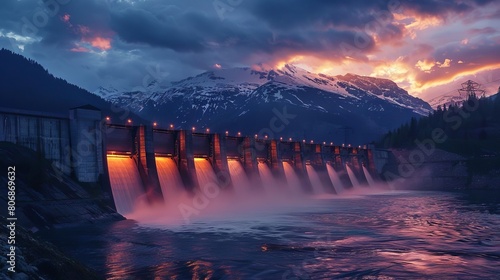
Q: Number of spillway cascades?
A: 10